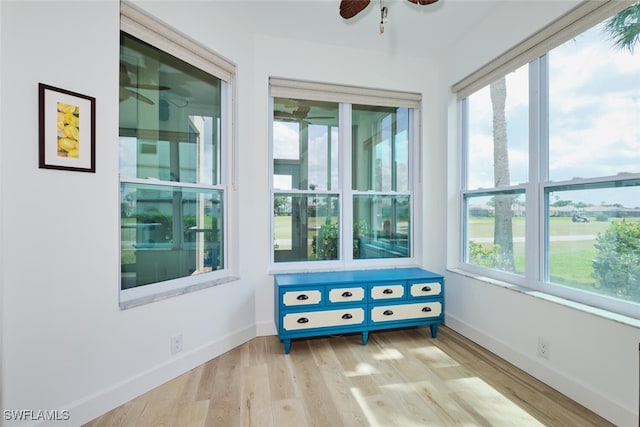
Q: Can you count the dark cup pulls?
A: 8